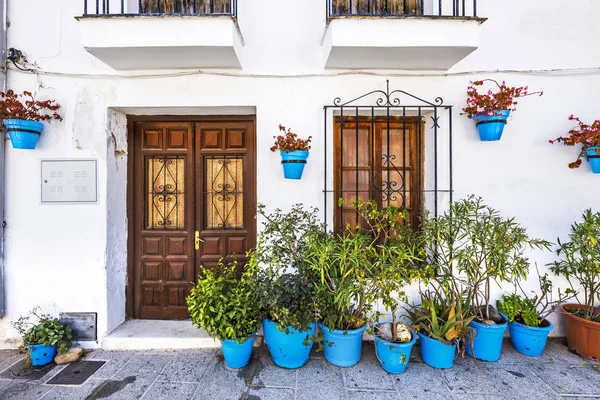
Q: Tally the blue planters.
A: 12